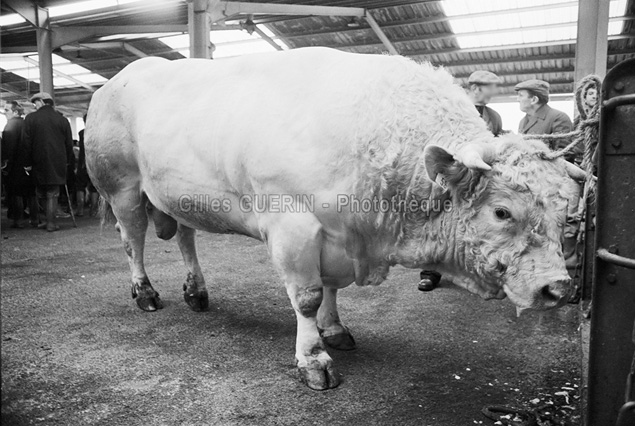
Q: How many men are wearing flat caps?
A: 3